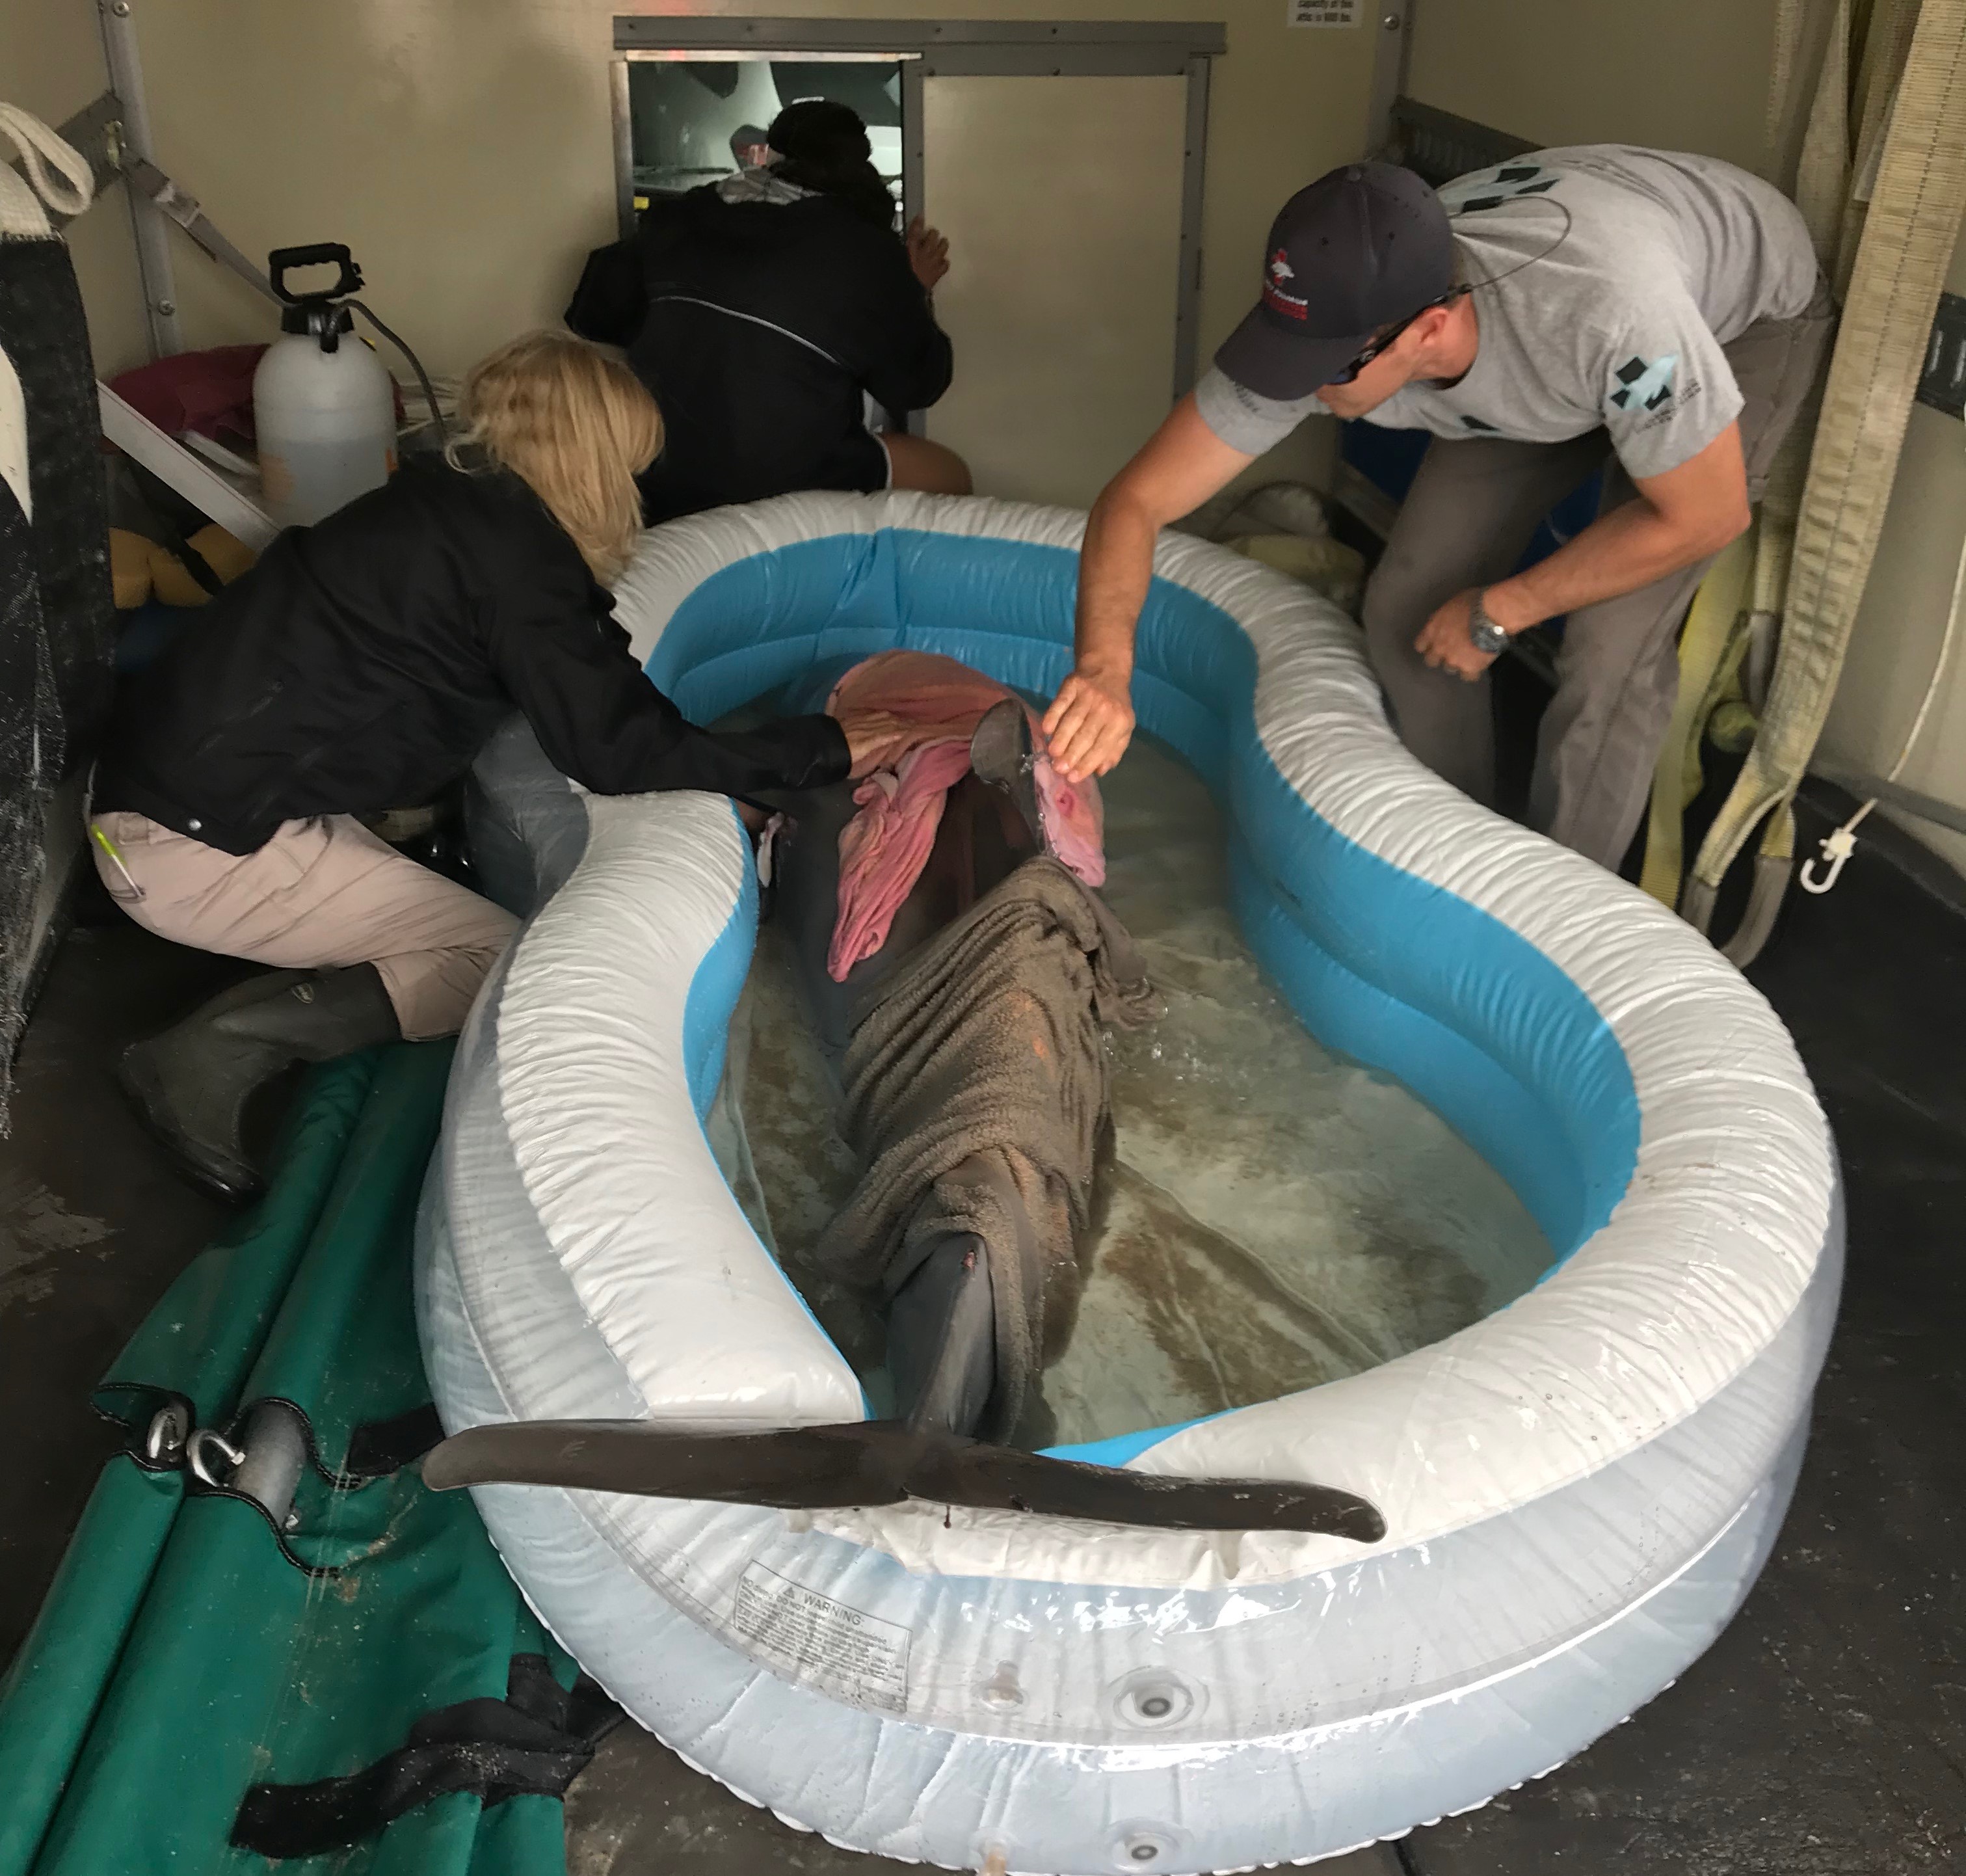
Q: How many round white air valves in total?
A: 2